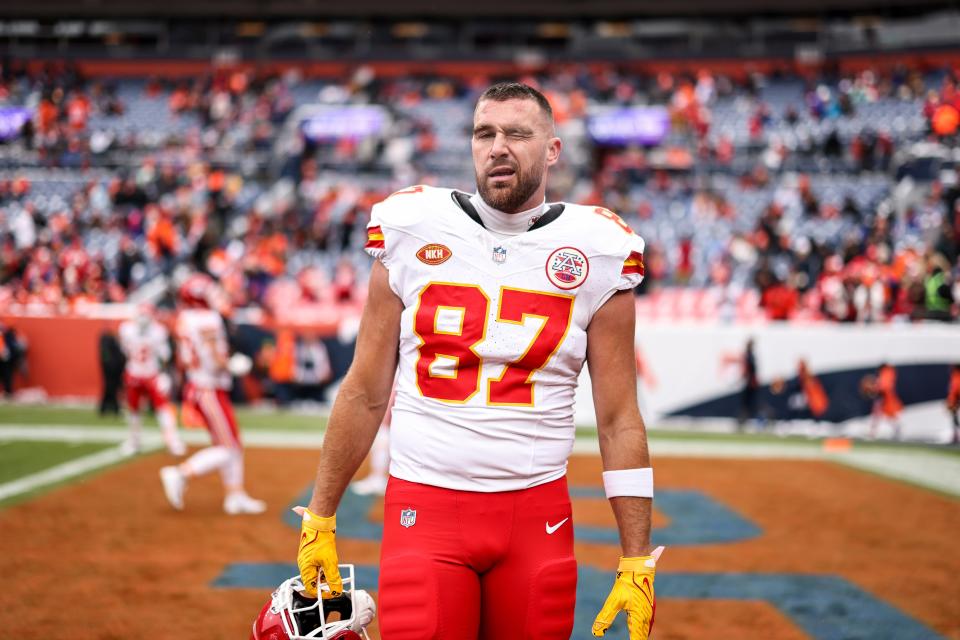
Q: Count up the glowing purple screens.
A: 3